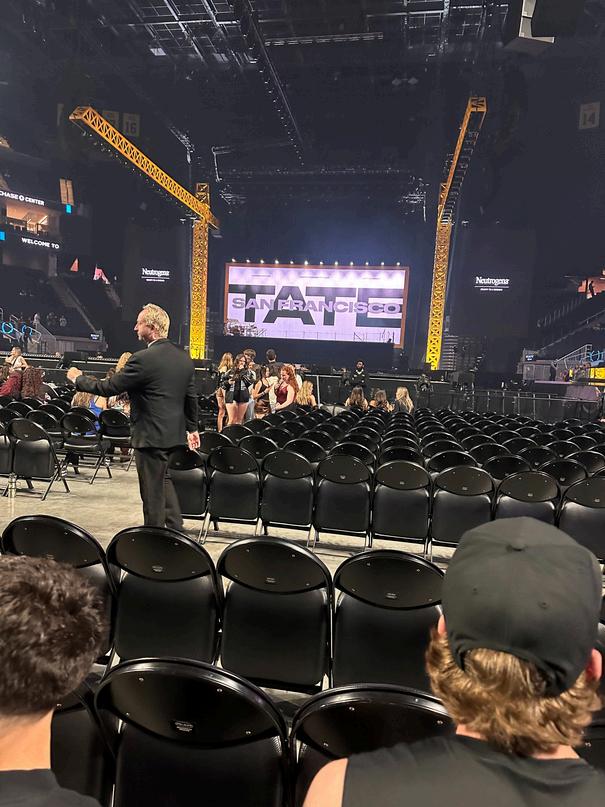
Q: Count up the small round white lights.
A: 12